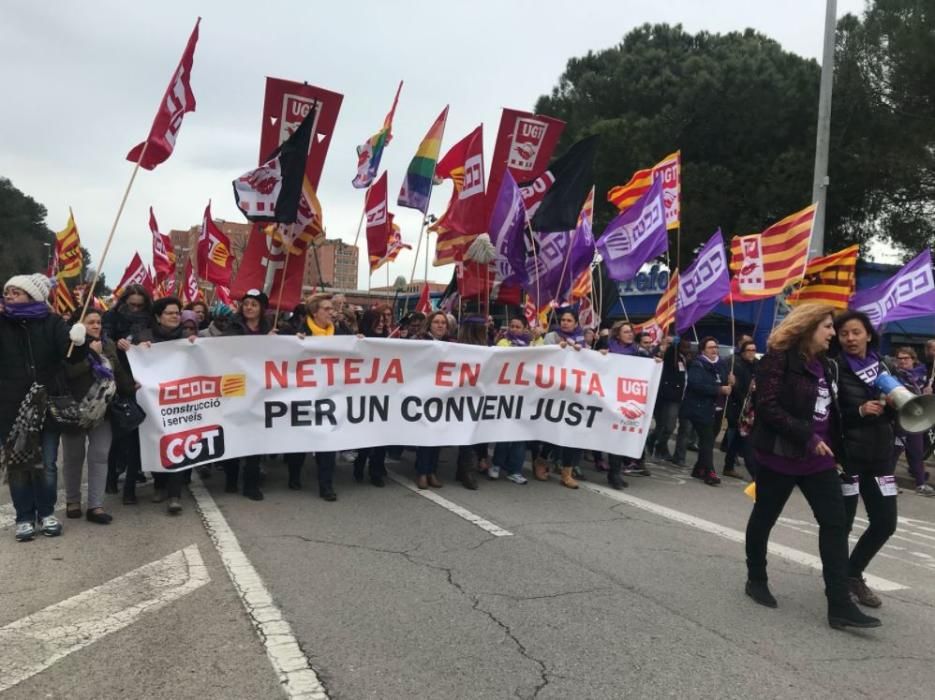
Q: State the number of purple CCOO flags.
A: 6